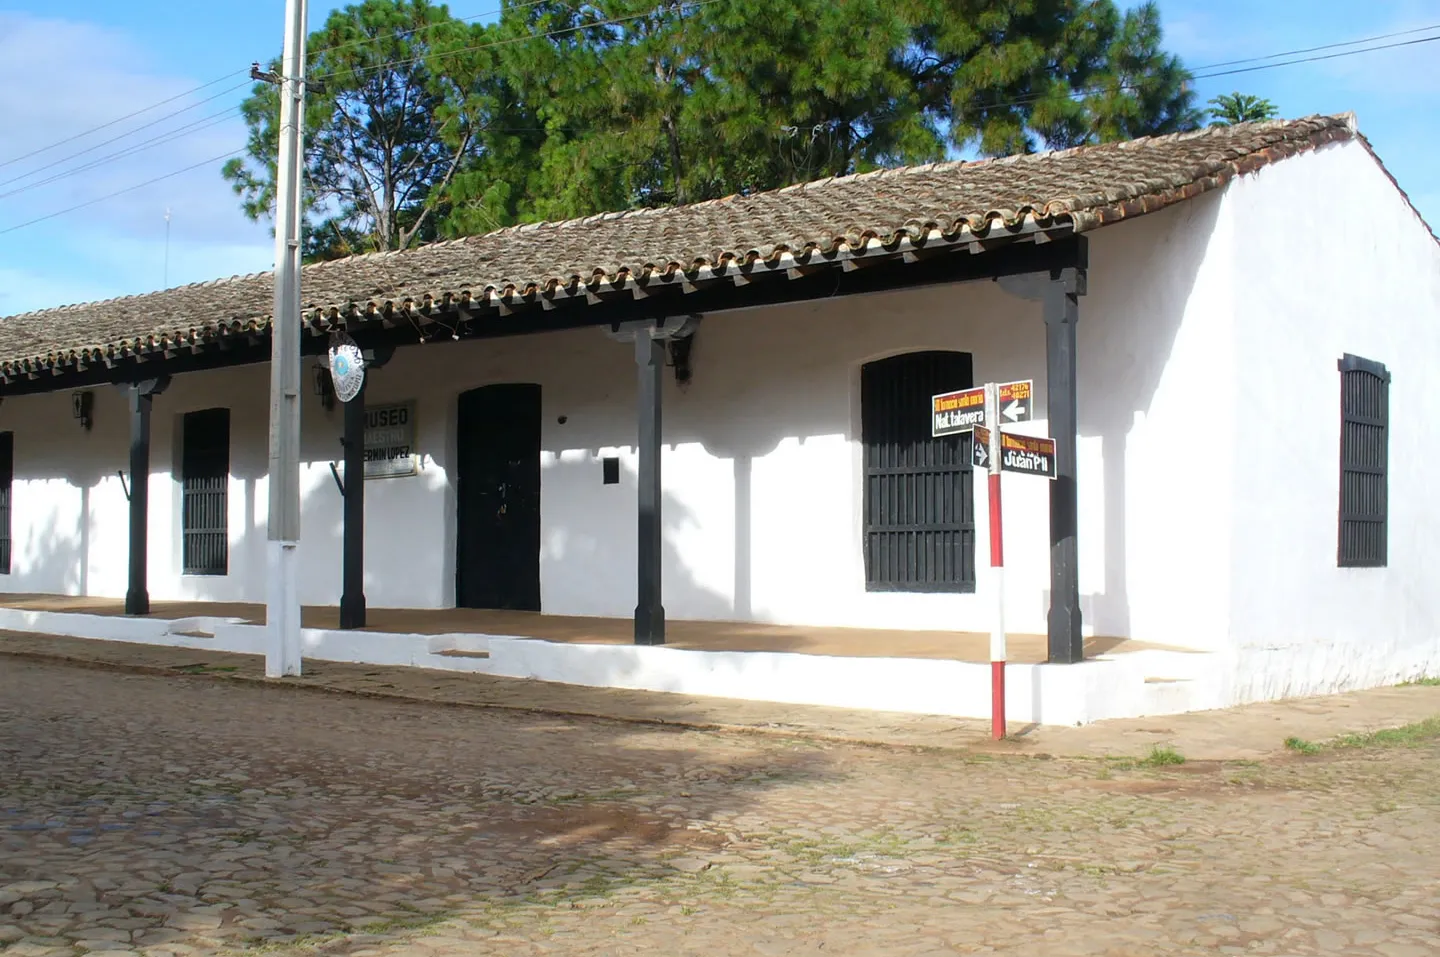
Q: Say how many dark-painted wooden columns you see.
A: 4